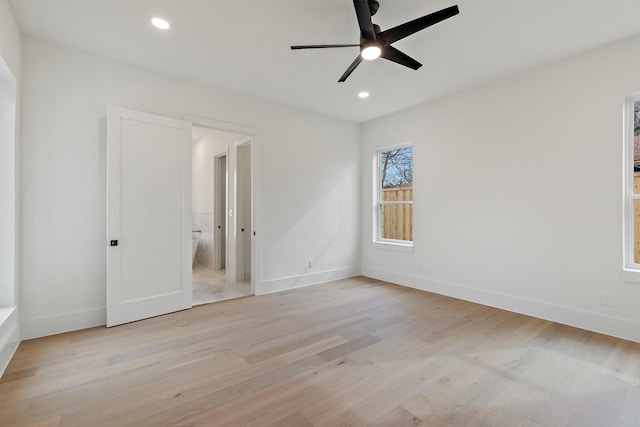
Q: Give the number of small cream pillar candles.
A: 0